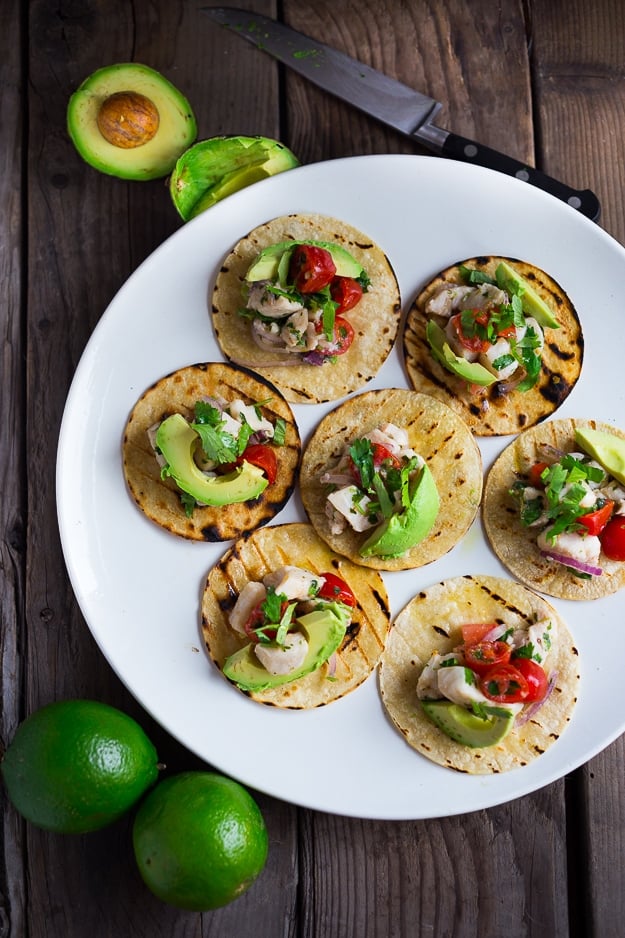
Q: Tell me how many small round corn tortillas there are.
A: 7